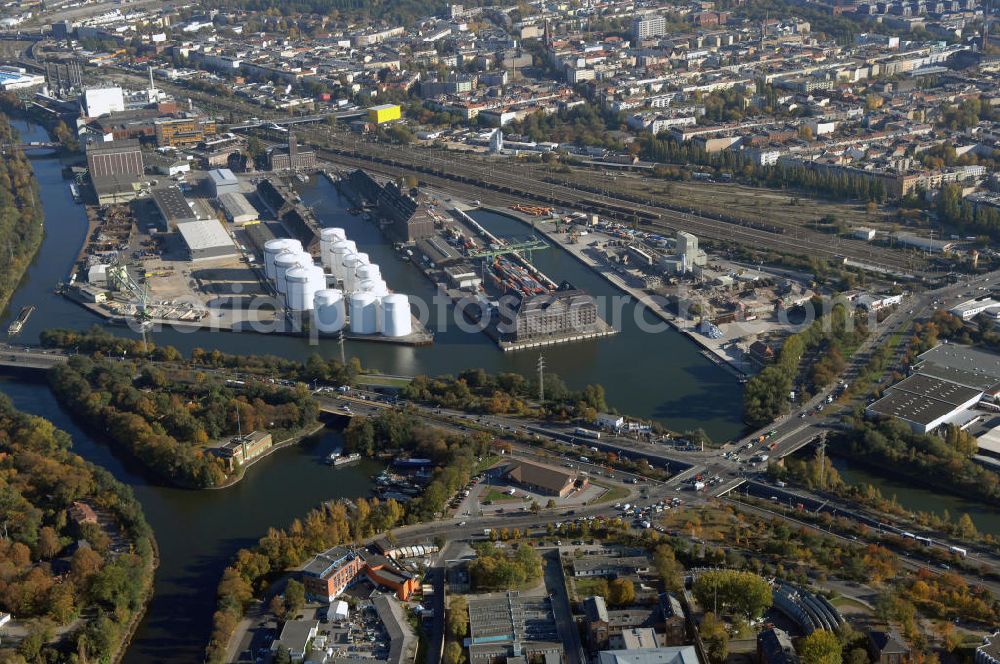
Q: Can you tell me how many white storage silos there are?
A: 11